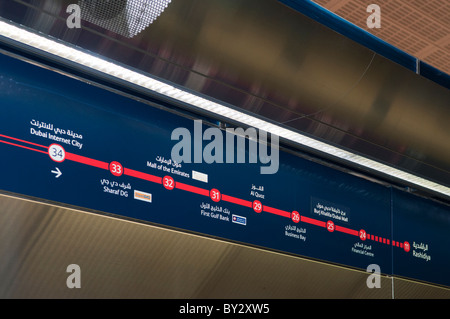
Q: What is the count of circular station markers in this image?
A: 9